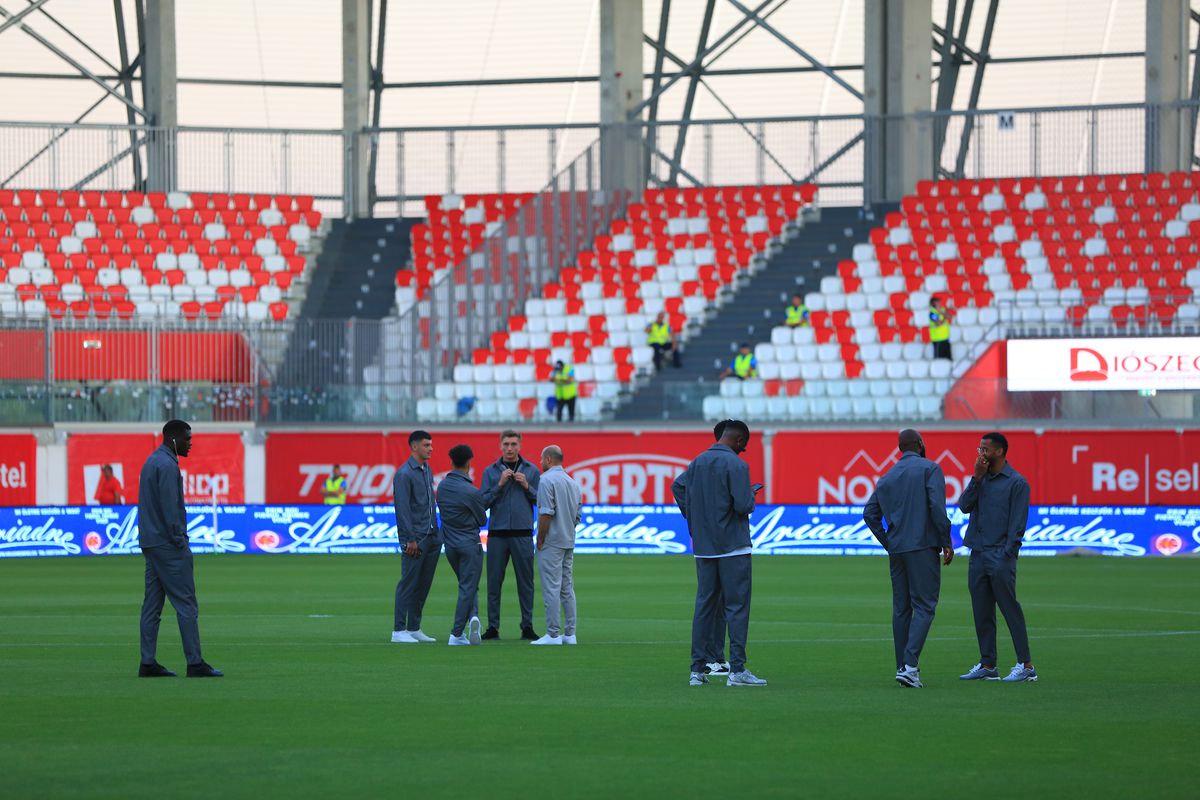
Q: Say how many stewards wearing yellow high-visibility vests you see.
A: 6